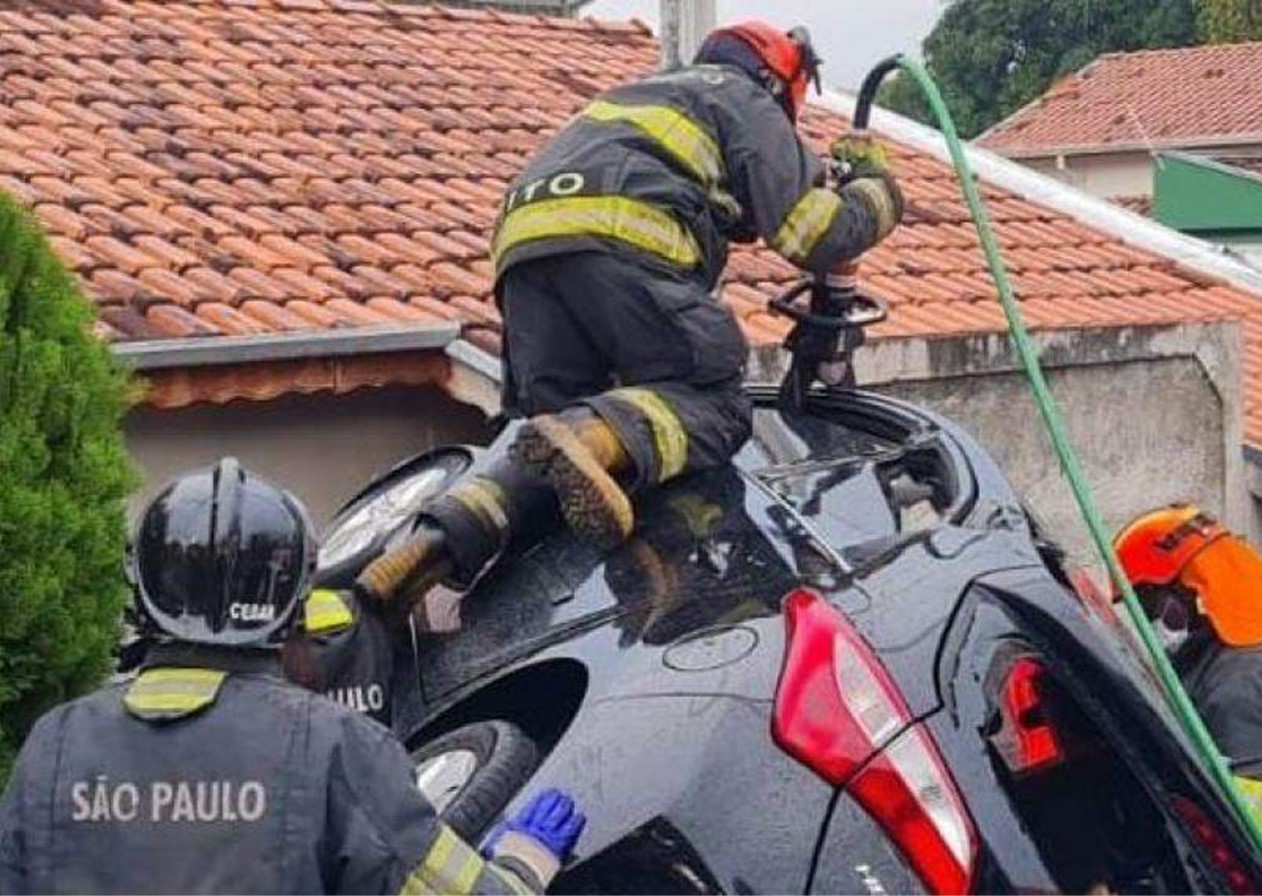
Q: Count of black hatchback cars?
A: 1